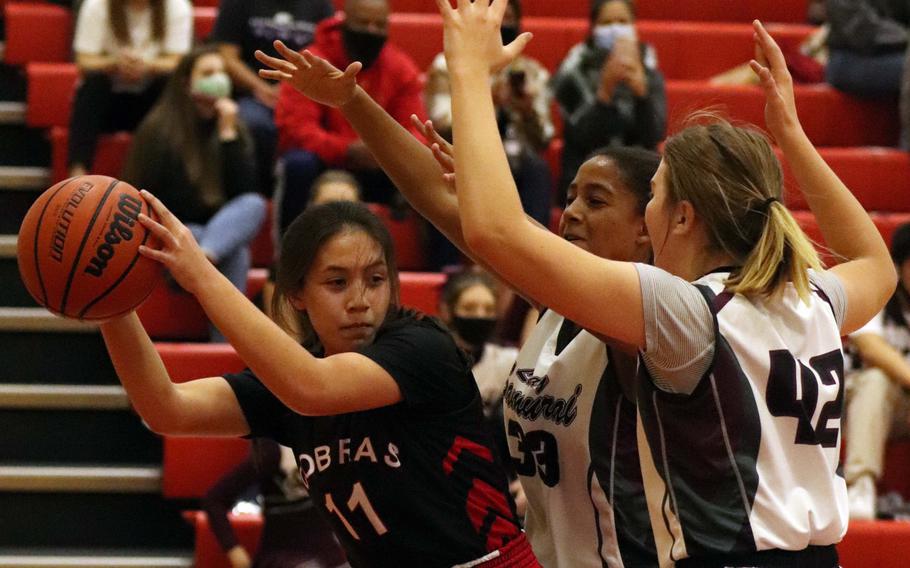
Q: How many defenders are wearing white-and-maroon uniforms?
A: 2